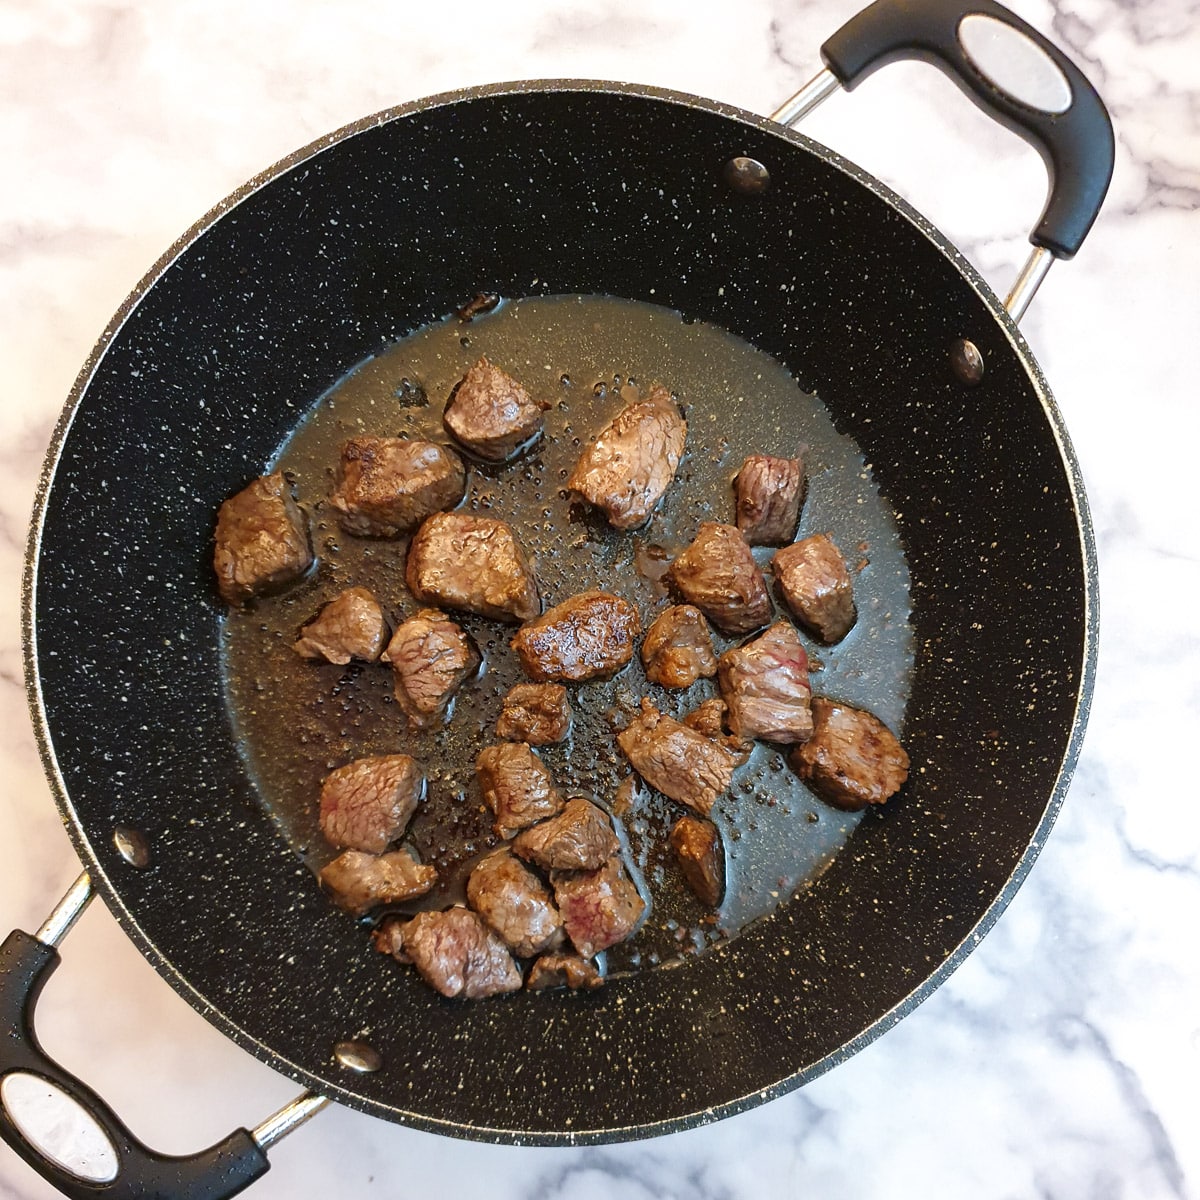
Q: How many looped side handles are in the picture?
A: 2